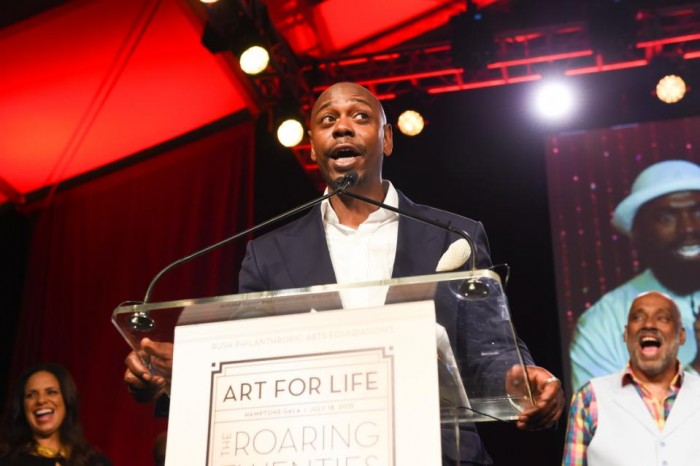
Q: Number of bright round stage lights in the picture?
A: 5